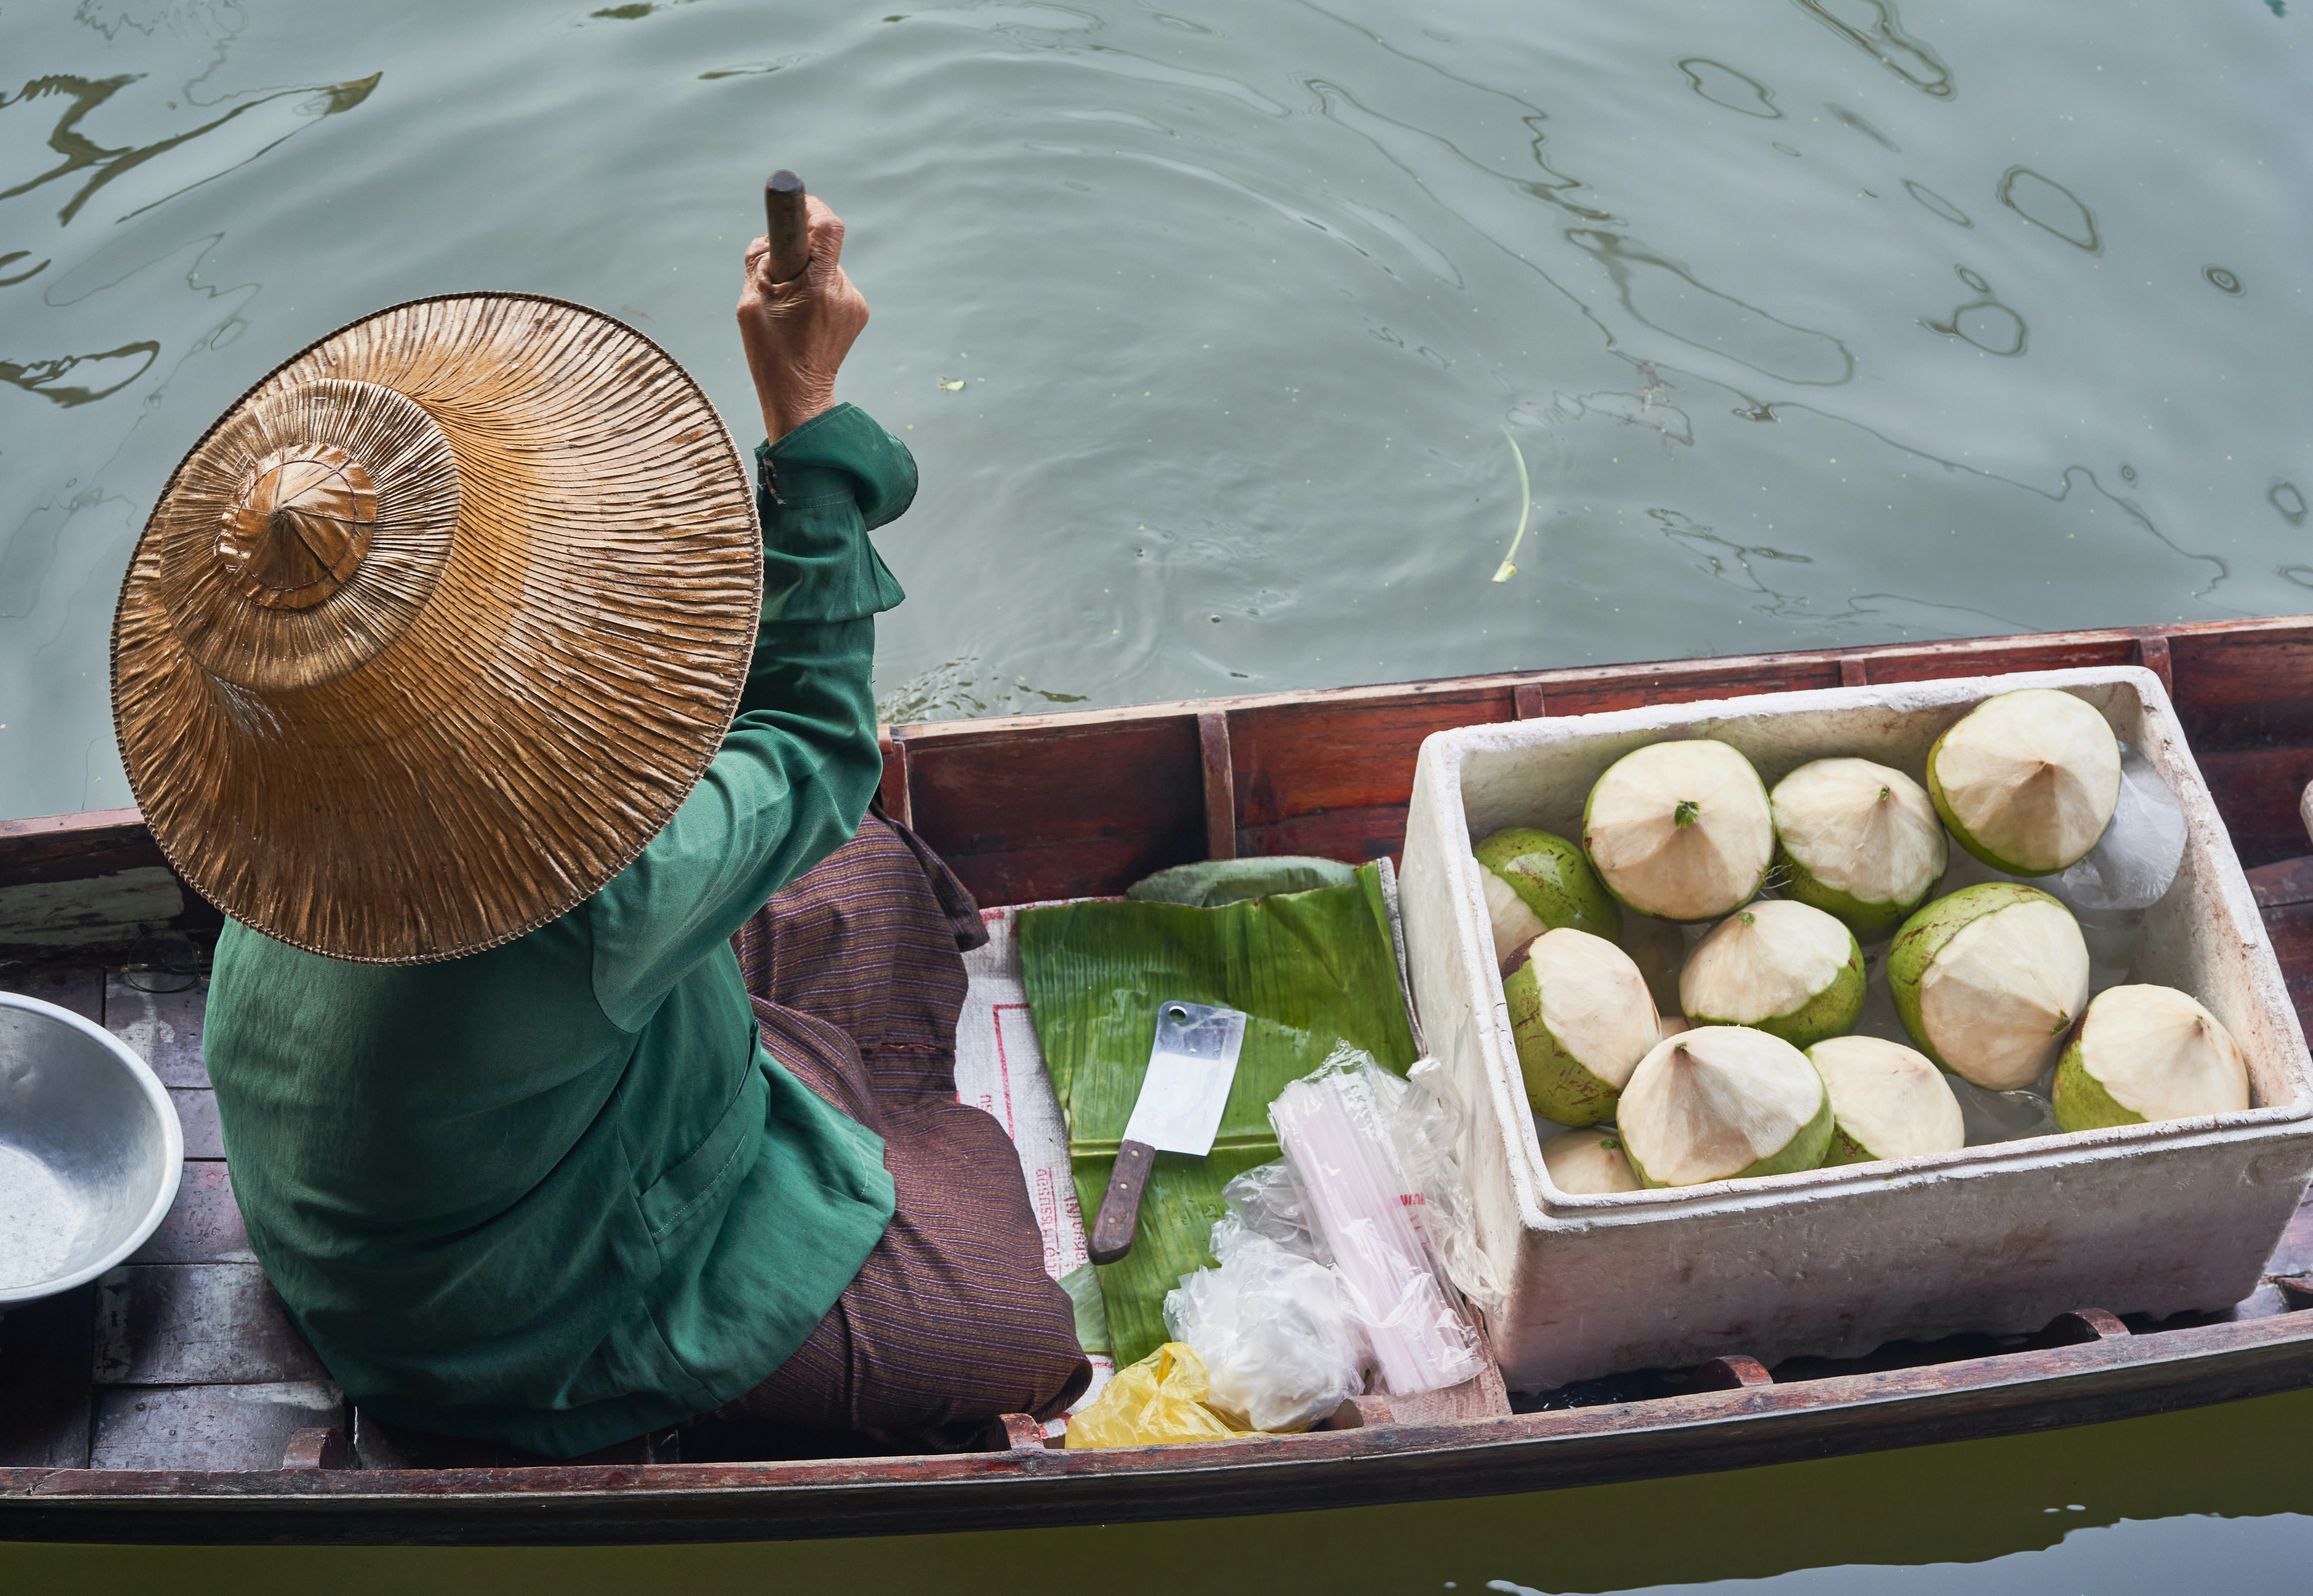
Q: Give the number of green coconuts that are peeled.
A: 11